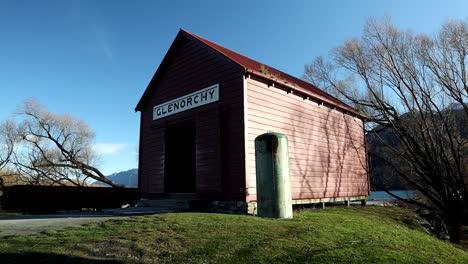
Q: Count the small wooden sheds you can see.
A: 1